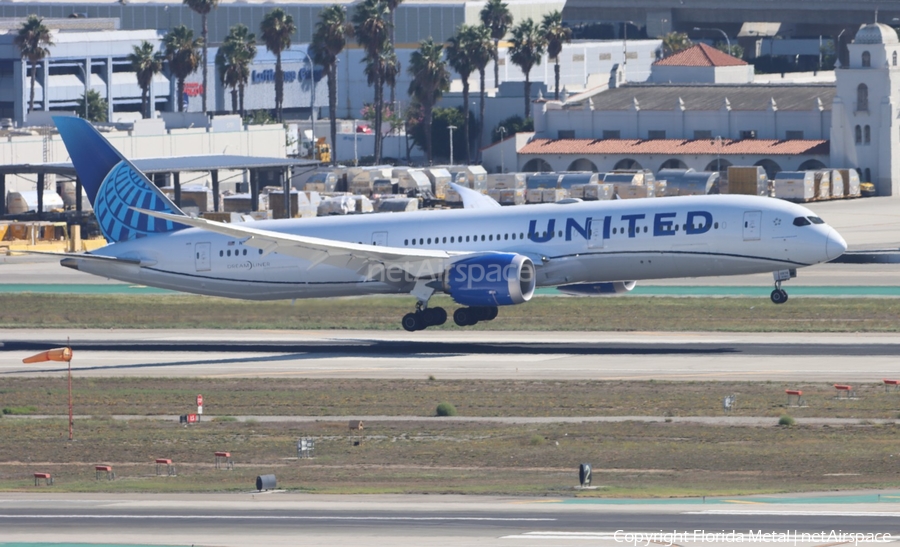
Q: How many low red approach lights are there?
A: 7